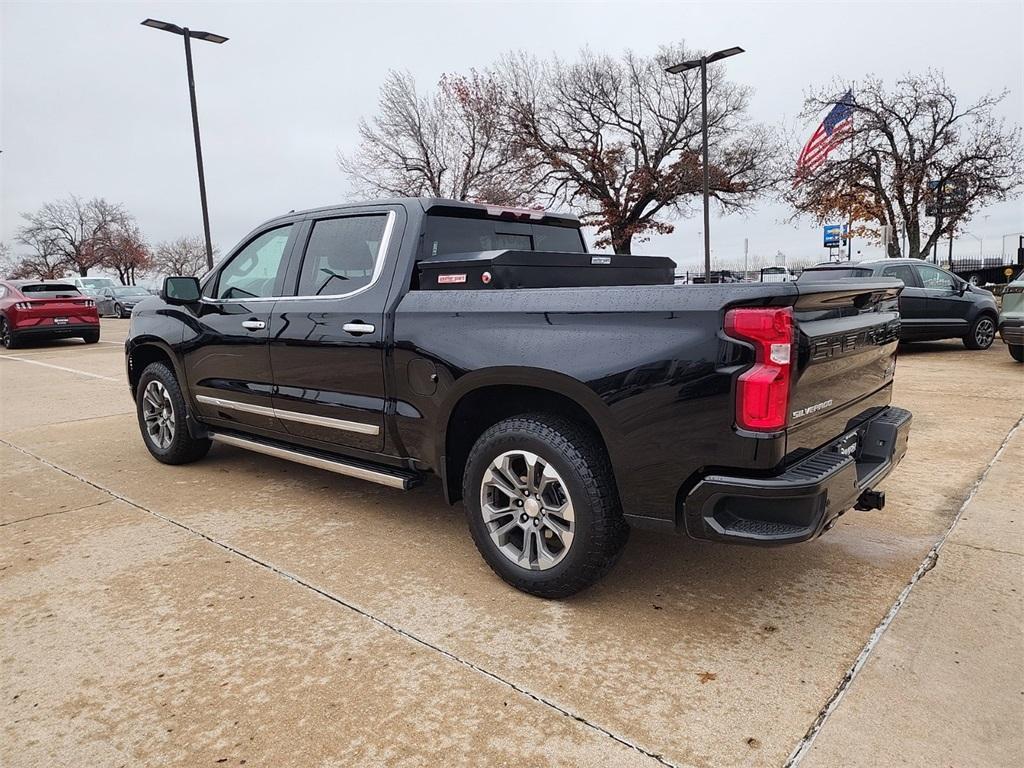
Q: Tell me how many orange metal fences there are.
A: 0